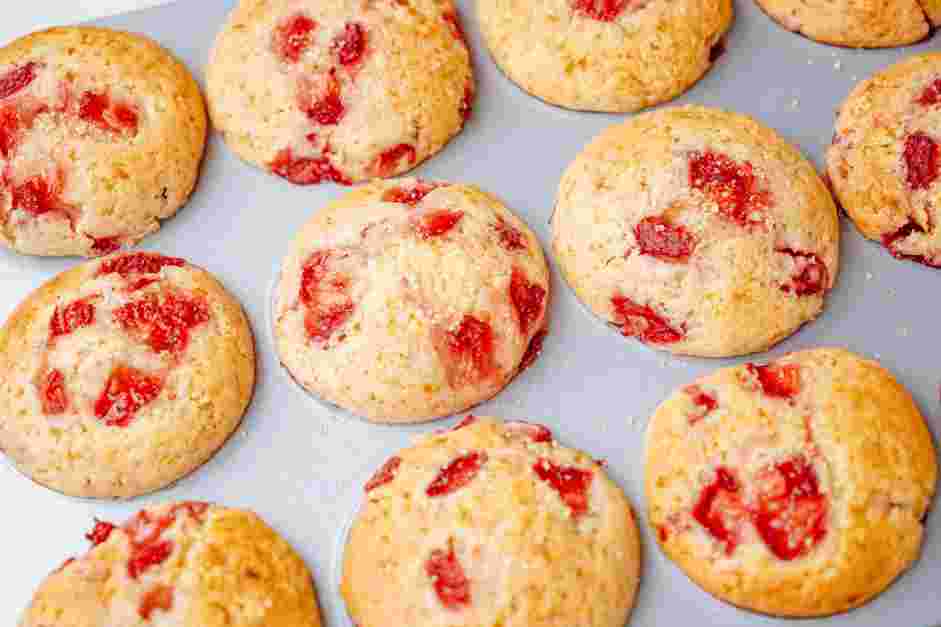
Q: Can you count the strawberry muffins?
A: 11